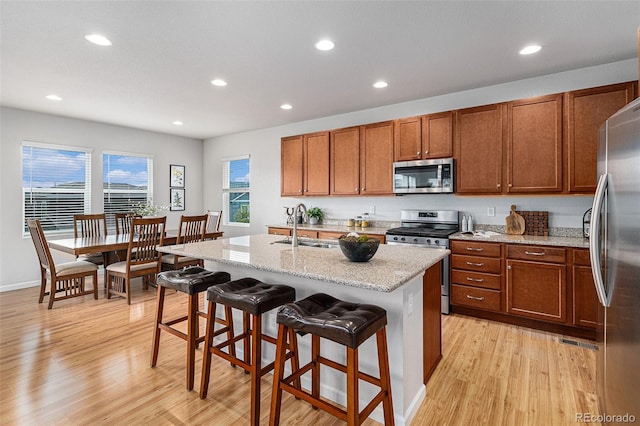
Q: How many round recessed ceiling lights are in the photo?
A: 8